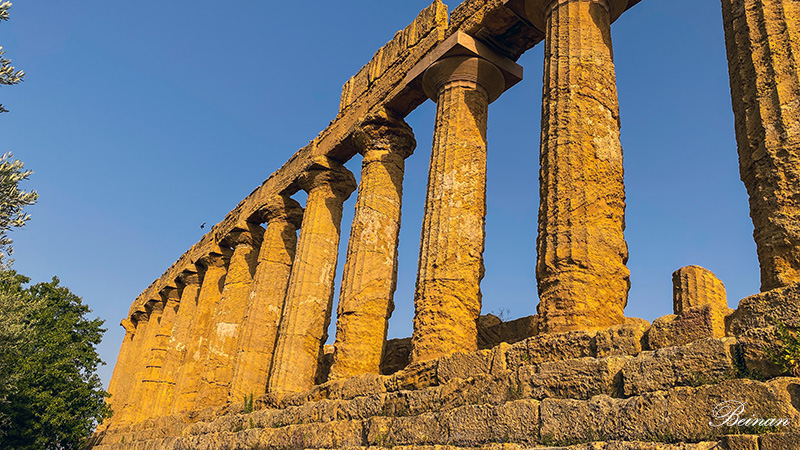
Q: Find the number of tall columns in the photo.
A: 13